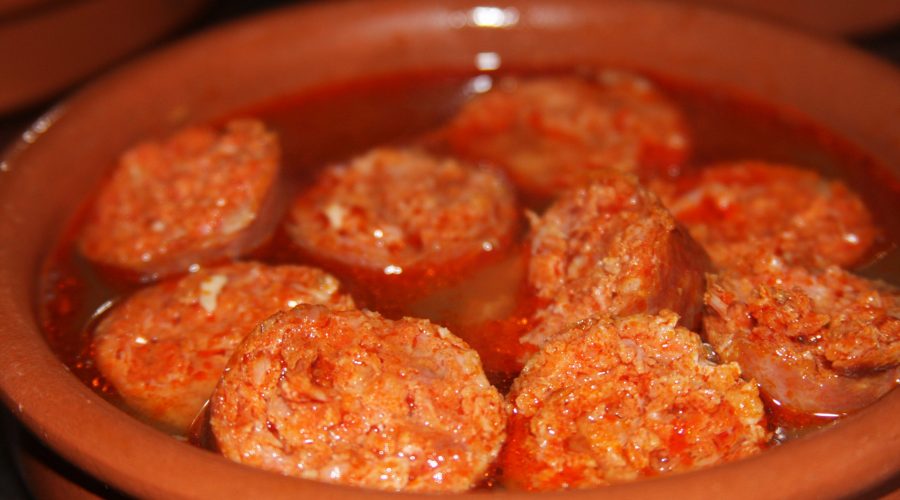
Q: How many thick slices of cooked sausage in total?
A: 9